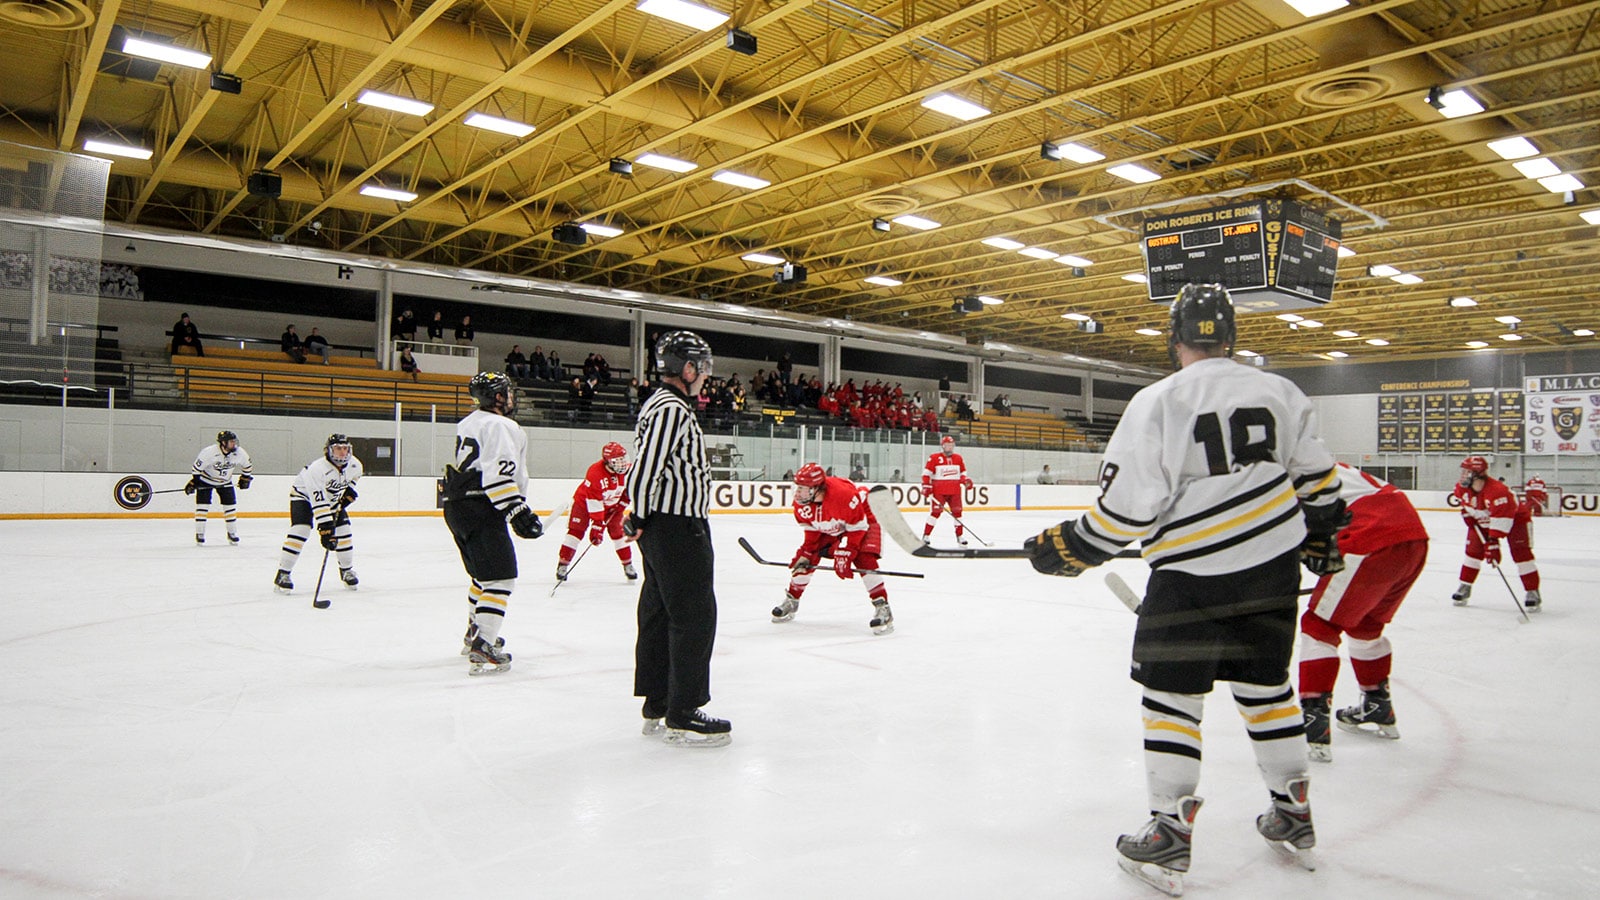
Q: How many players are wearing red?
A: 6